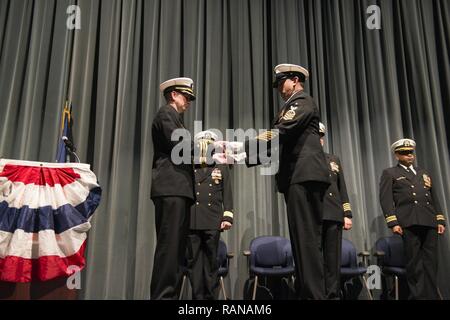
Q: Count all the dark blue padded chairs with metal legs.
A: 4